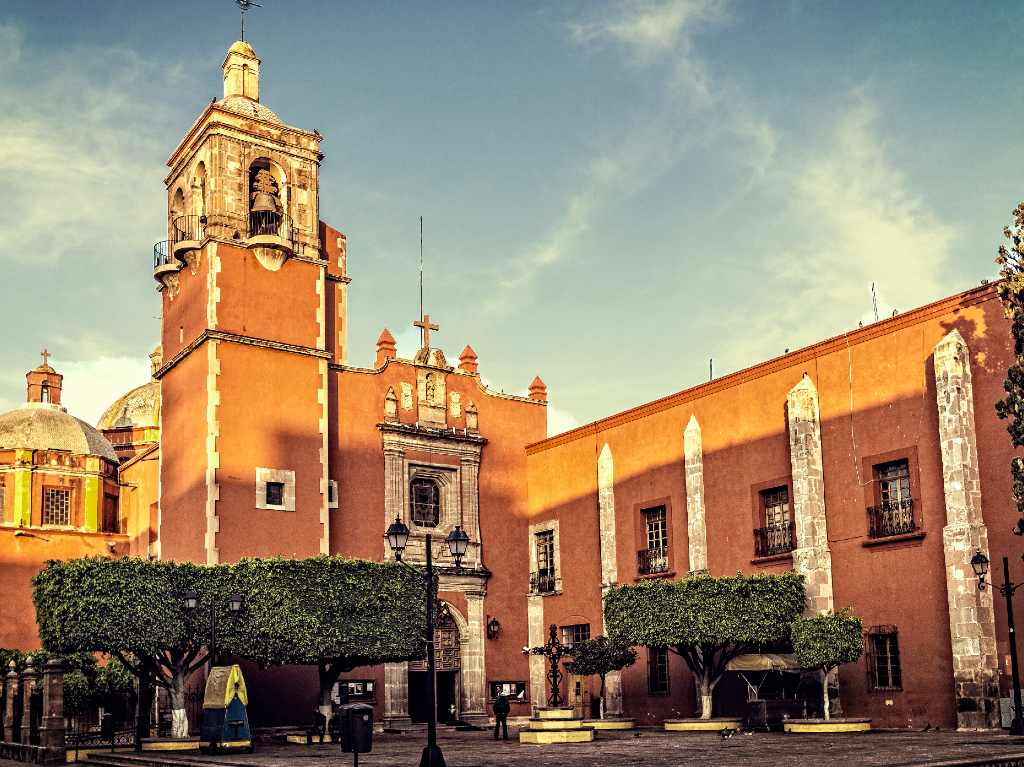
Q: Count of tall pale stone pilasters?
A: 4